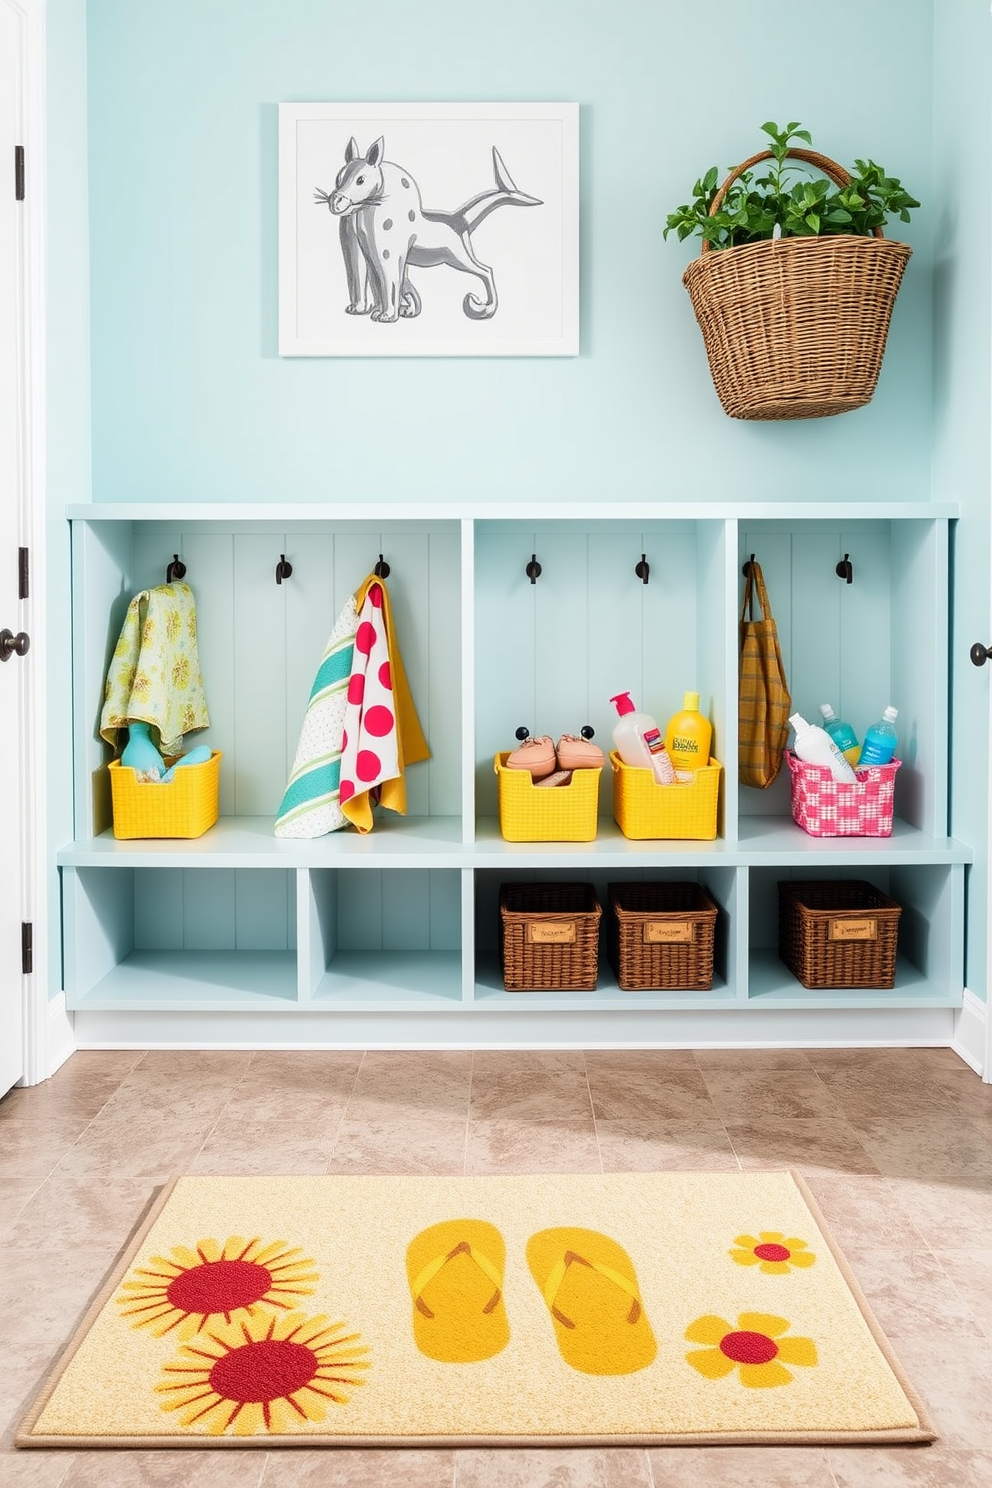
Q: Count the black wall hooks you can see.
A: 7